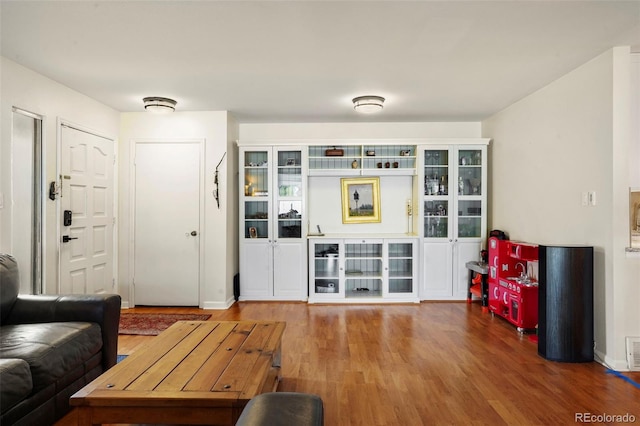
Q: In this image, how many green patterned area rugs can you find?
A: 0